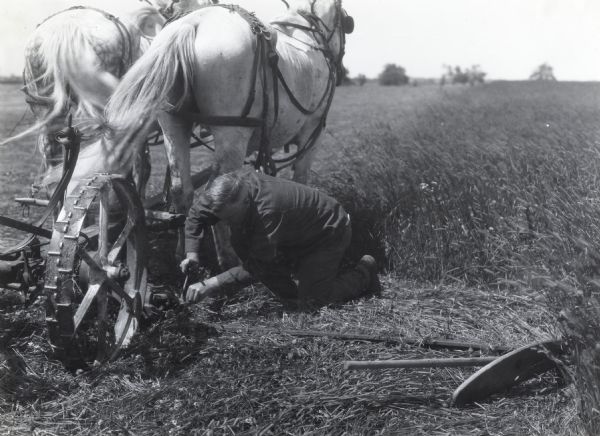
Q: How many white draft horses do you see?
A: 2